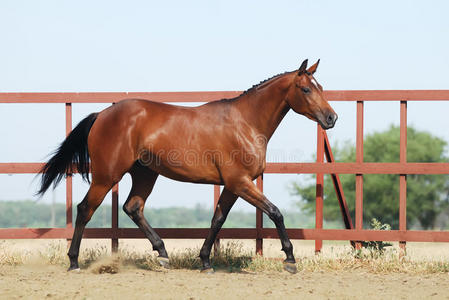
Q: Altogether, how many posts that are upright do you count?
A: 7